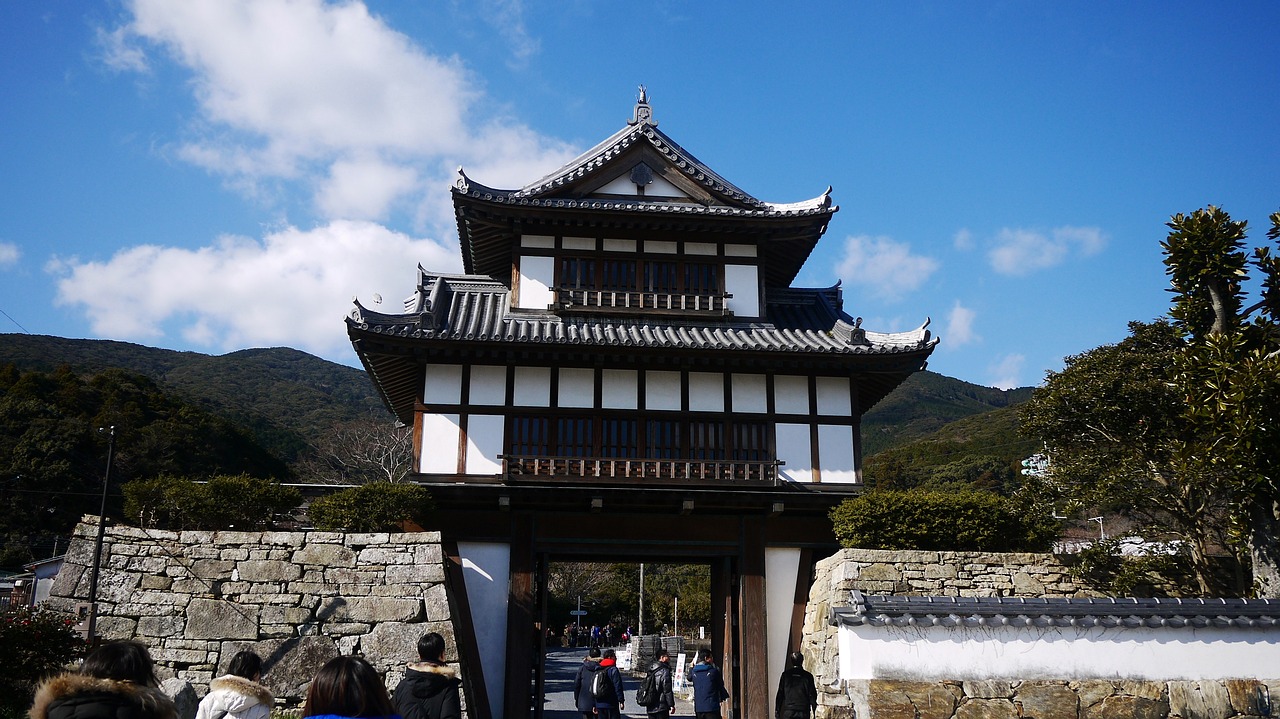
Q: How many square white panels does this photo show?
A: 10